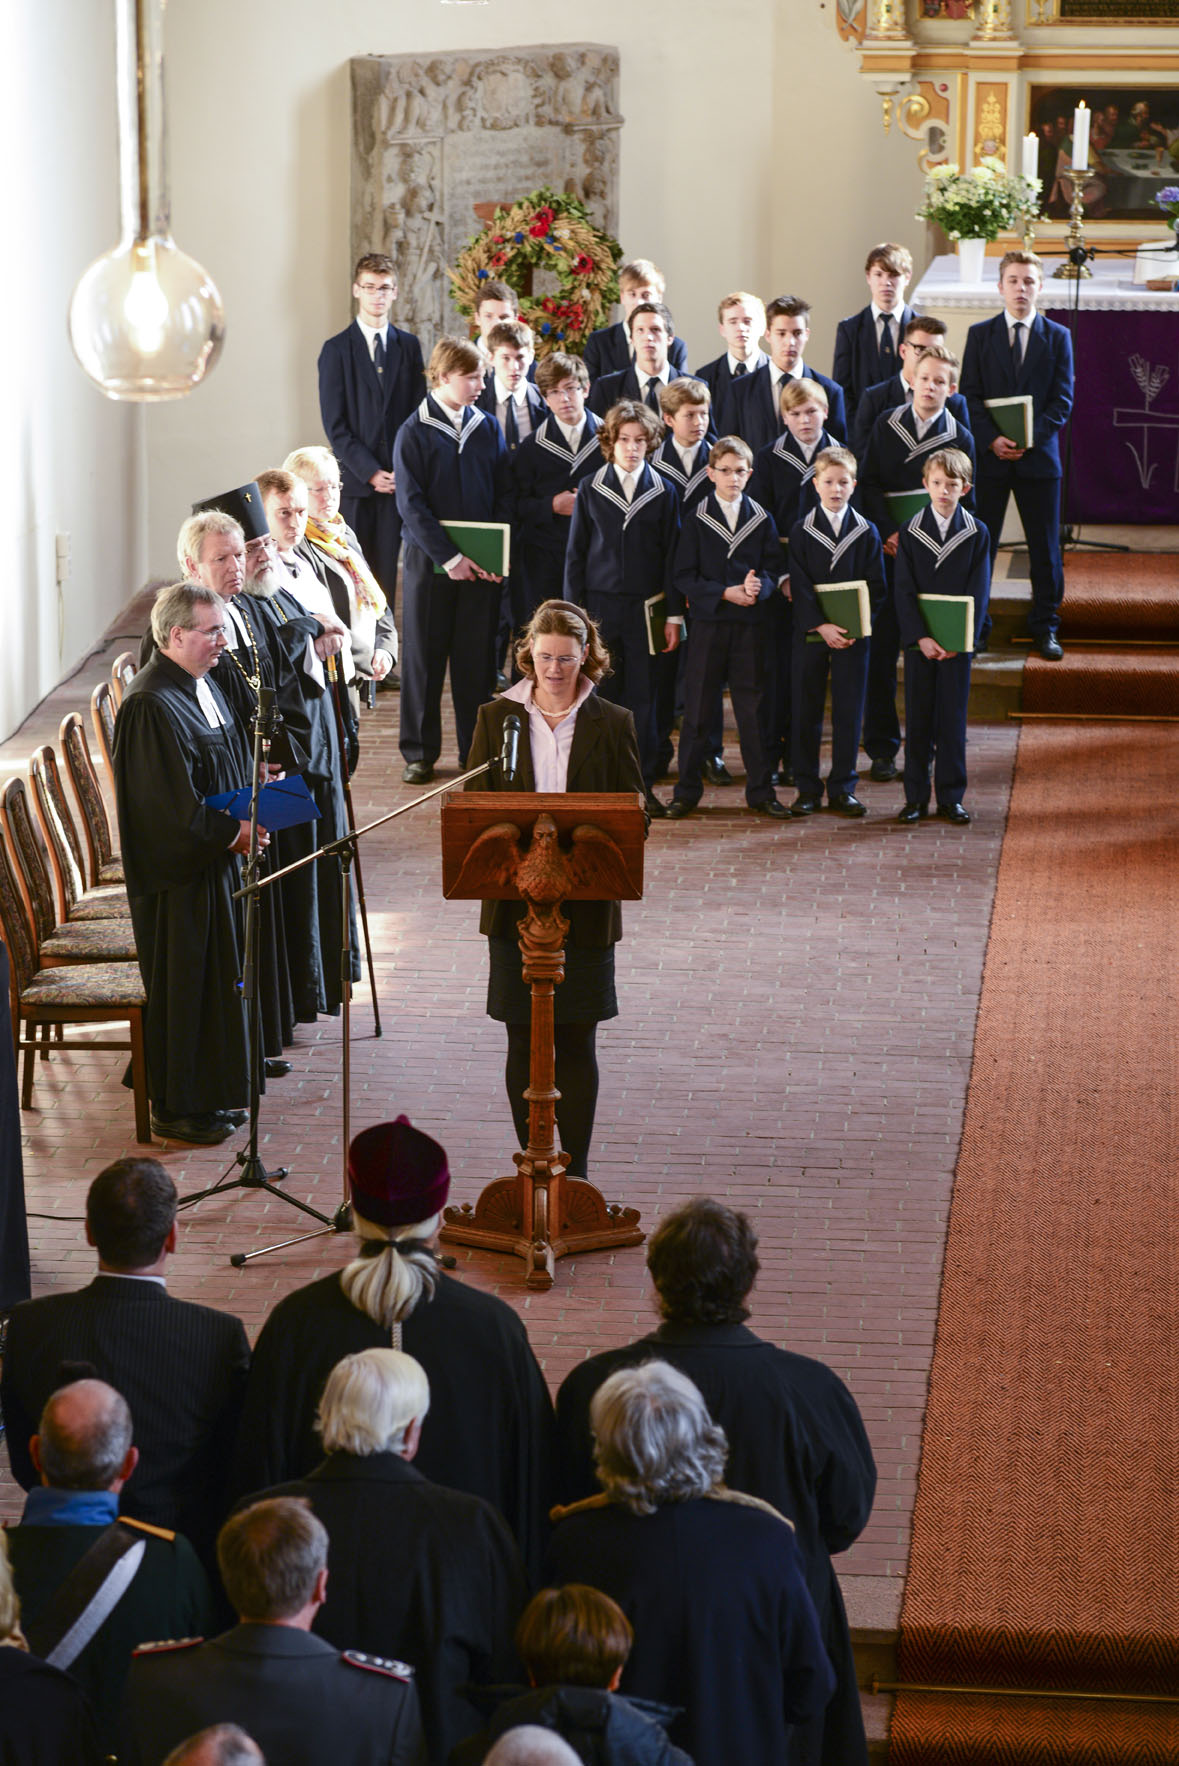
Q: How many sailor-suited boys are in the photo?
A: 9